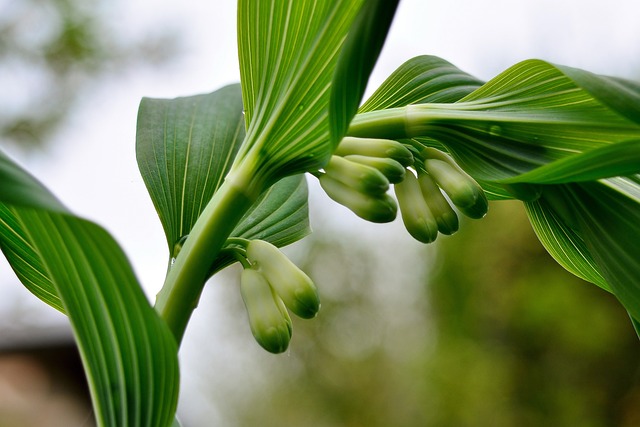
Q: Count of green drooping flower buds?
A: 10